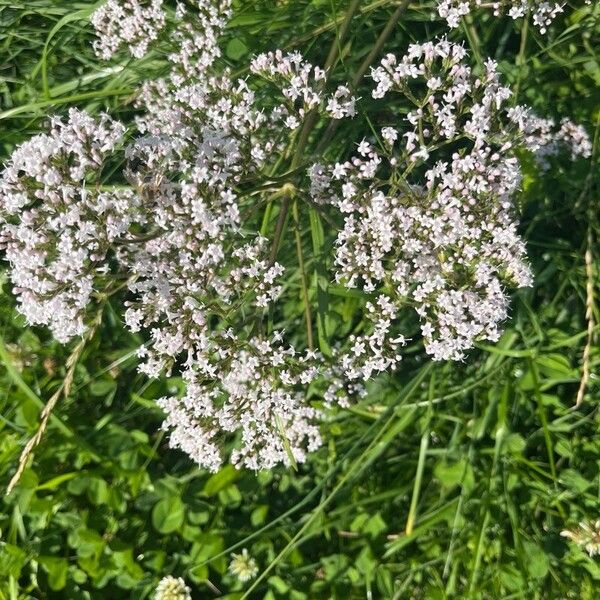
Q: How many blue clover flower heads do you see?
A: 0